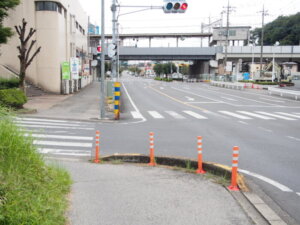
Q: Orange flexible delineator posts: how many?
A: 4